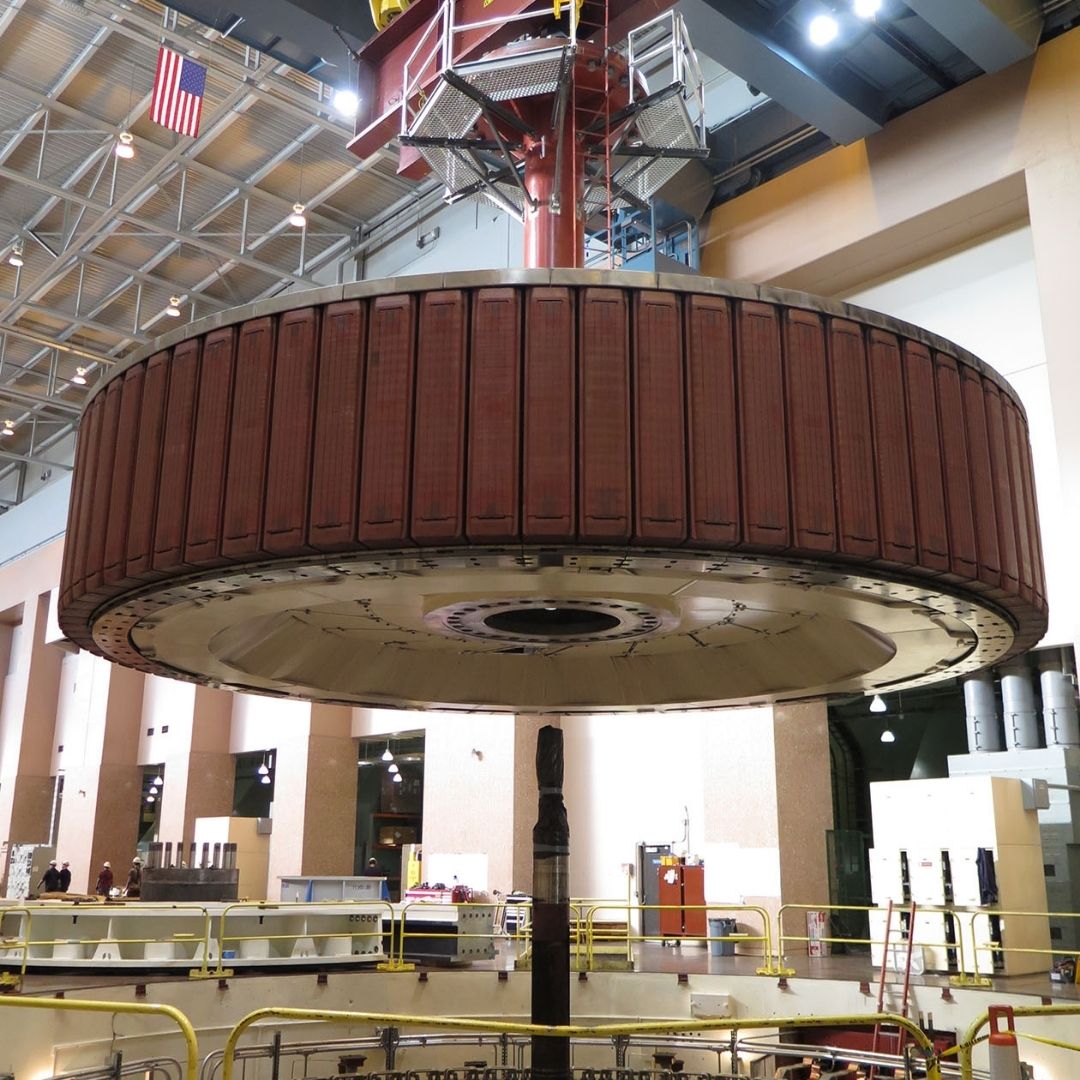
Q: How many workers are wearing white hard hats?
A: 5